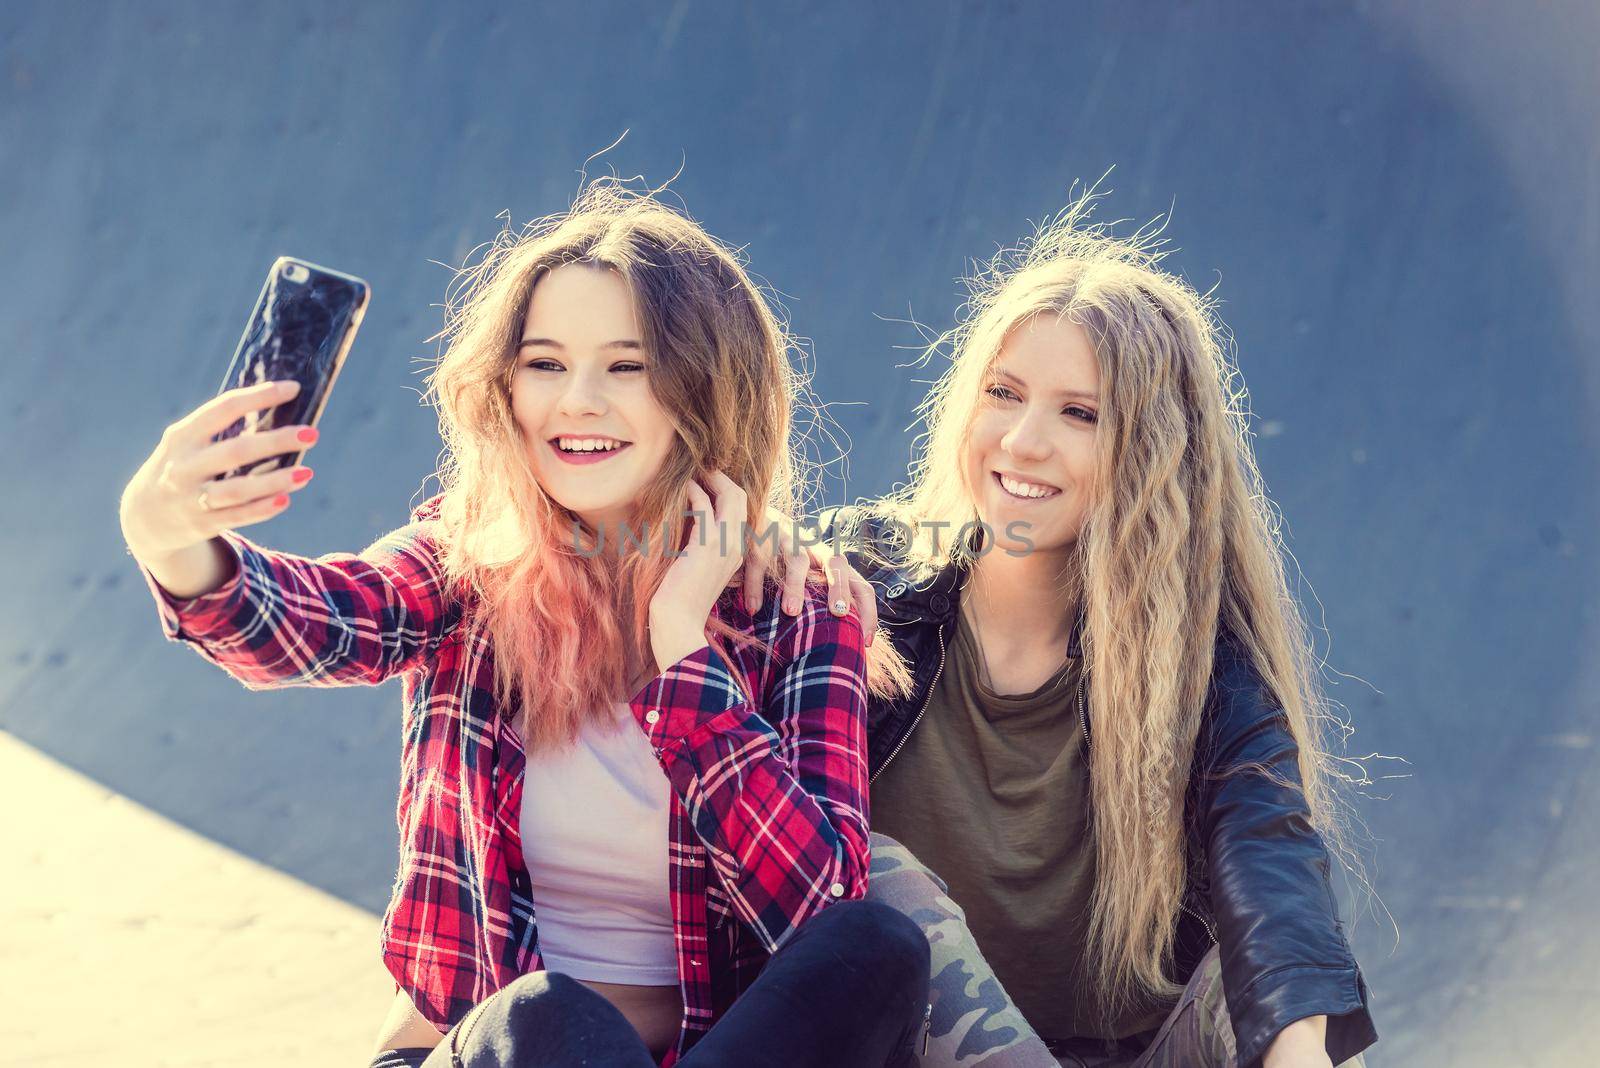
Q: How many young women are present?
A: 2